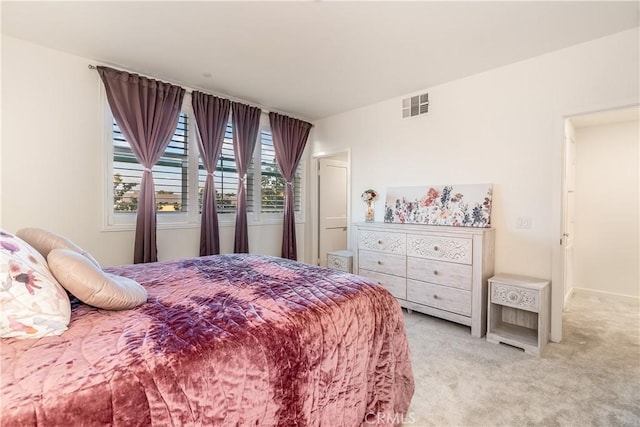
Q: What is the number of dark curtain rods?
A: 1